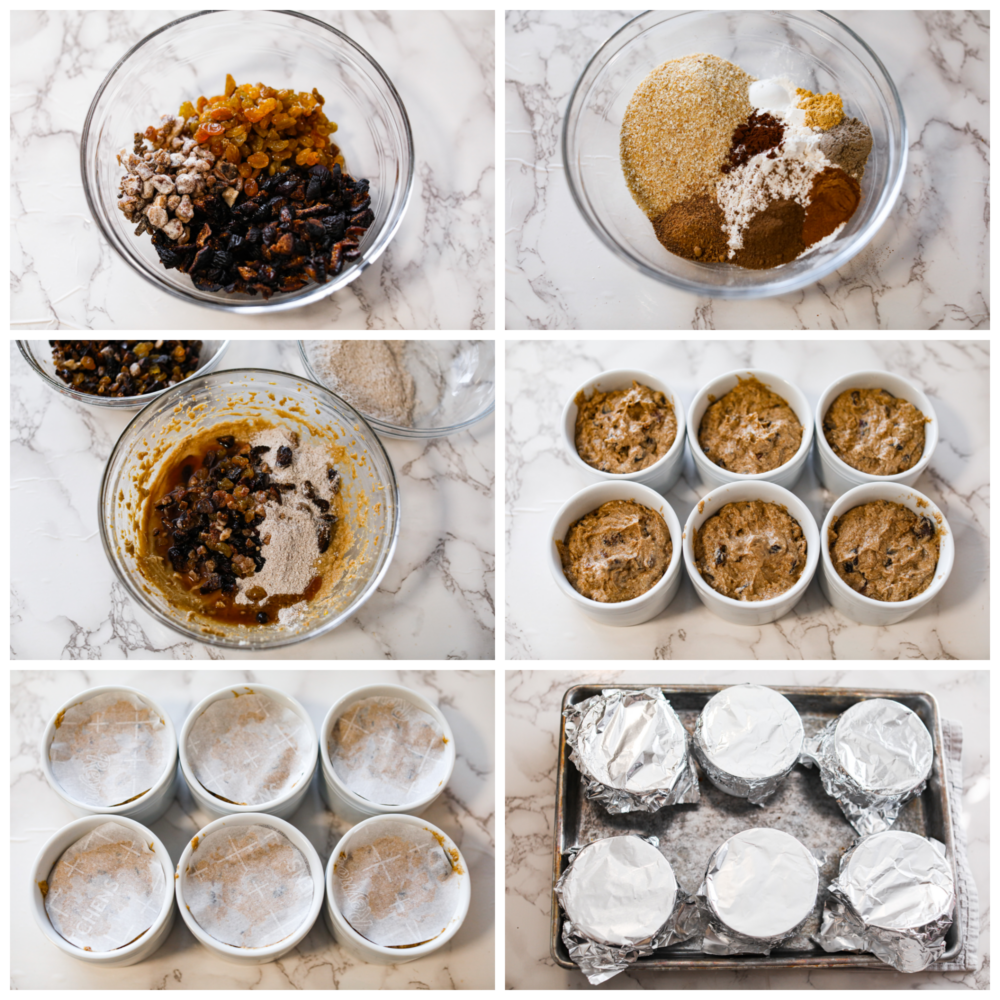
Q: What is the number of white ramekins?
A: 12